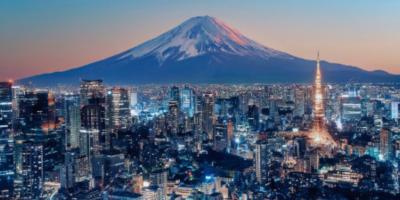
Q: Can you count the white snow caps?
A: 1